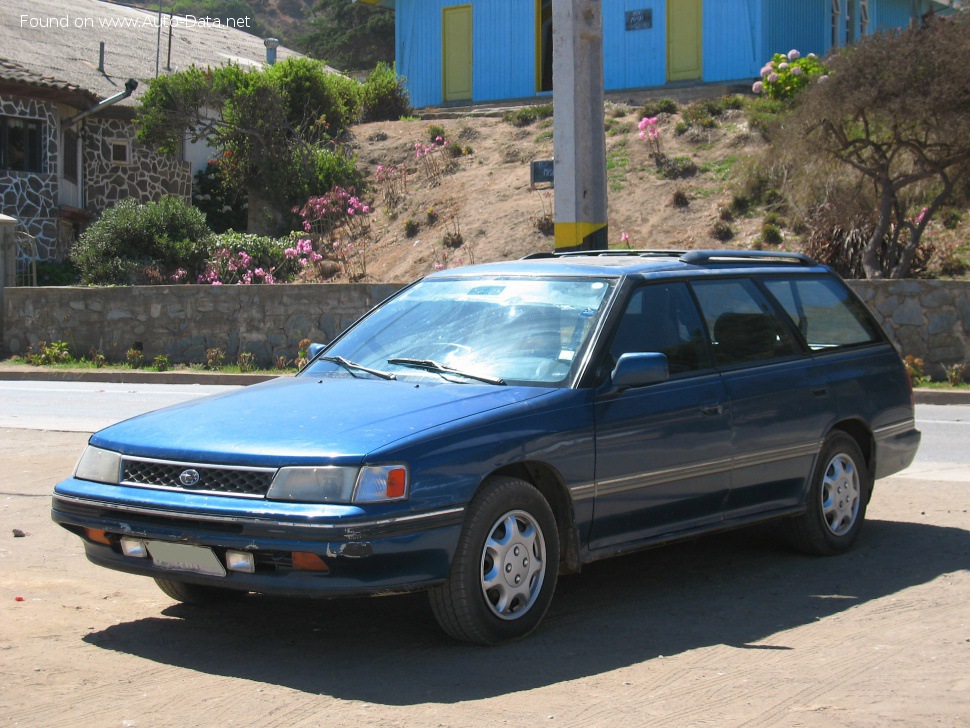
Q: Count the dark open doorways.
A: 1